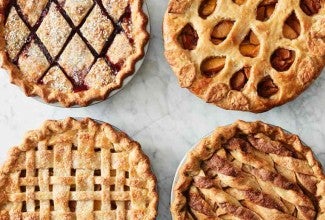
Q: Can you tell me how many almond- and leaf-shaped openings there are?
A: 12